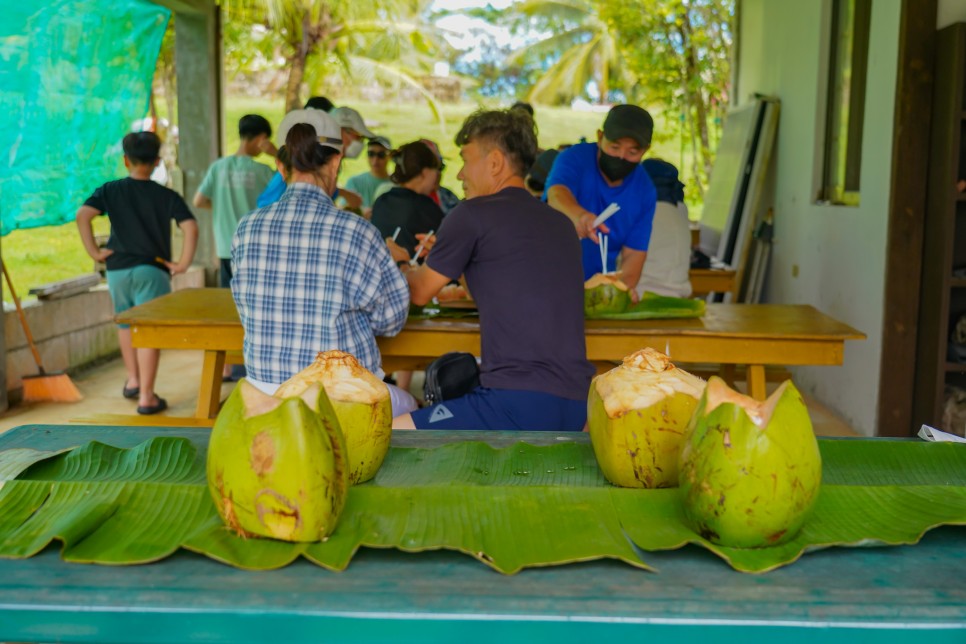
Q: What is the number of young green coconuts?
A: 5